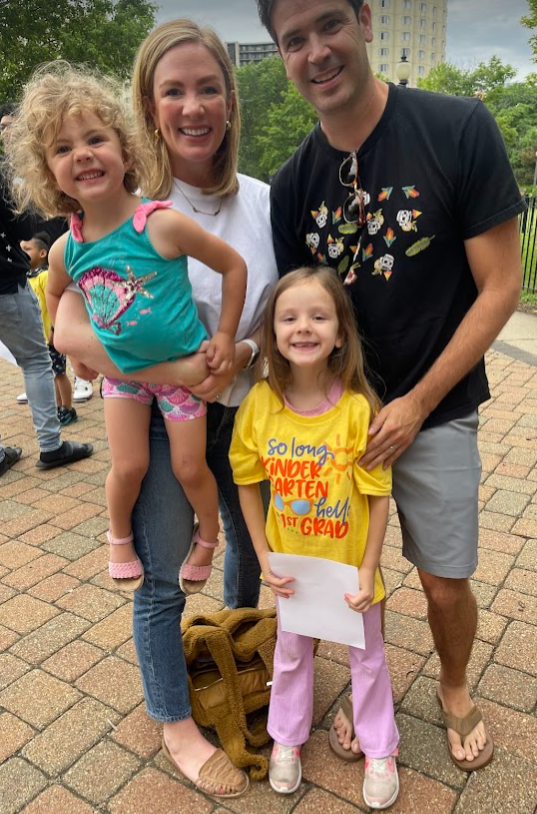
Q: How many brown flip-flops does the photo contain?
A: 2